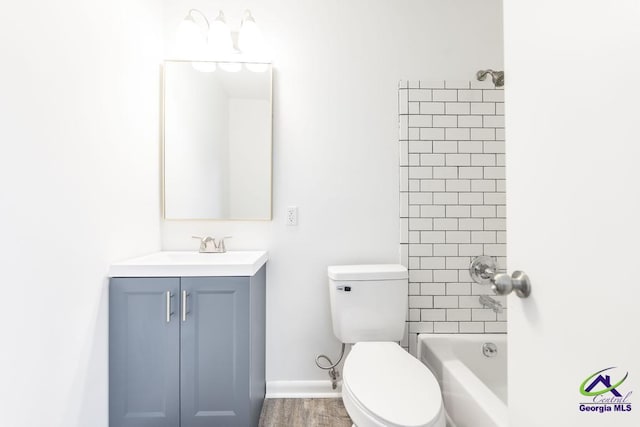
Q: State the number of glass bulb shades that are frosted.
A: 3